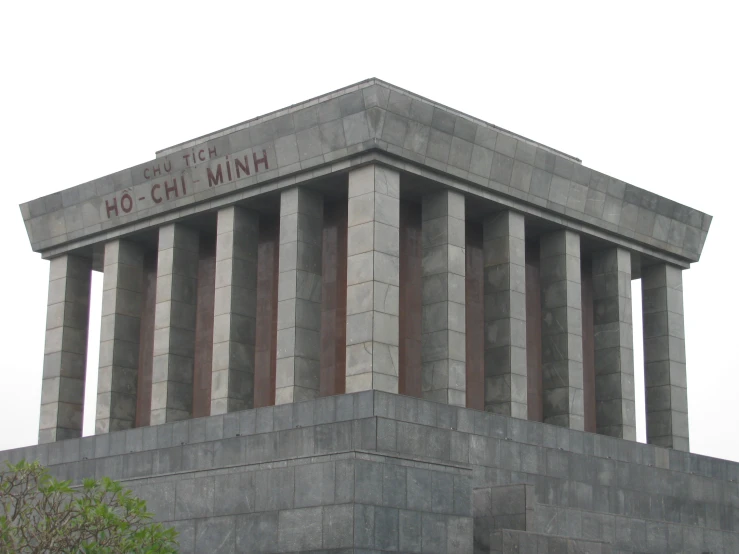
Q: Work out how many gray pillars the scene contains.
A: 11